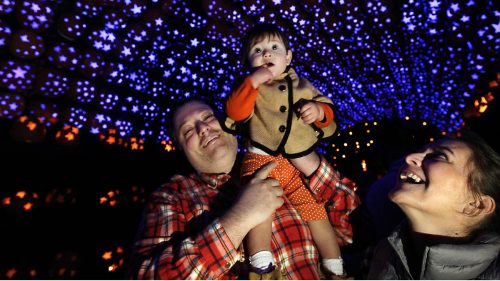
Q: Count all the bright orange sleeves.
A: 2